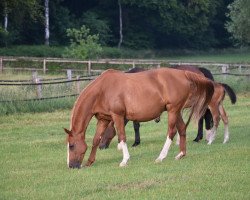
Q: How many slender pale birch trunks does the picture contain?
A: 3